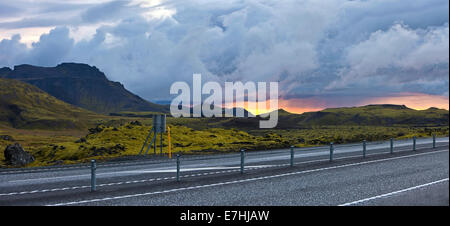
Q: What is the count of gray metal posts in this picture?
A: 9